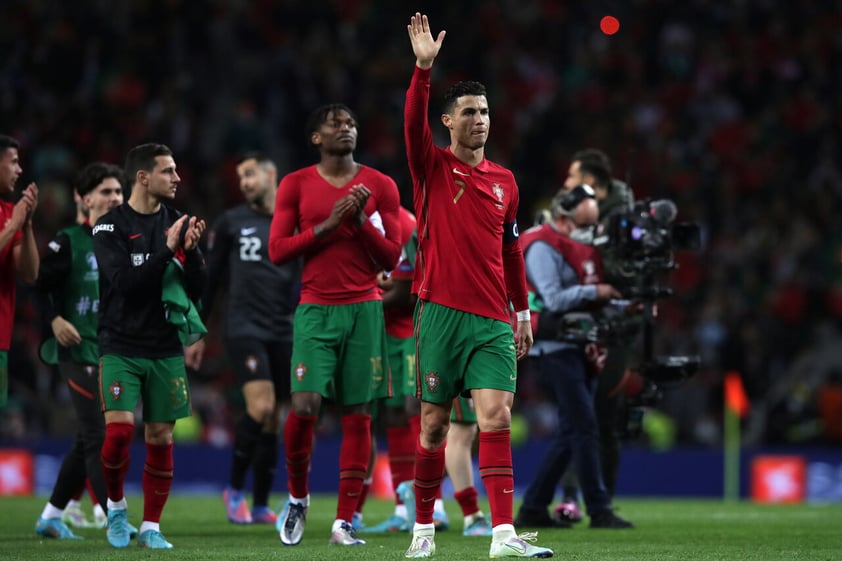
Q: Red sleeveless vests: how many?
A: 1